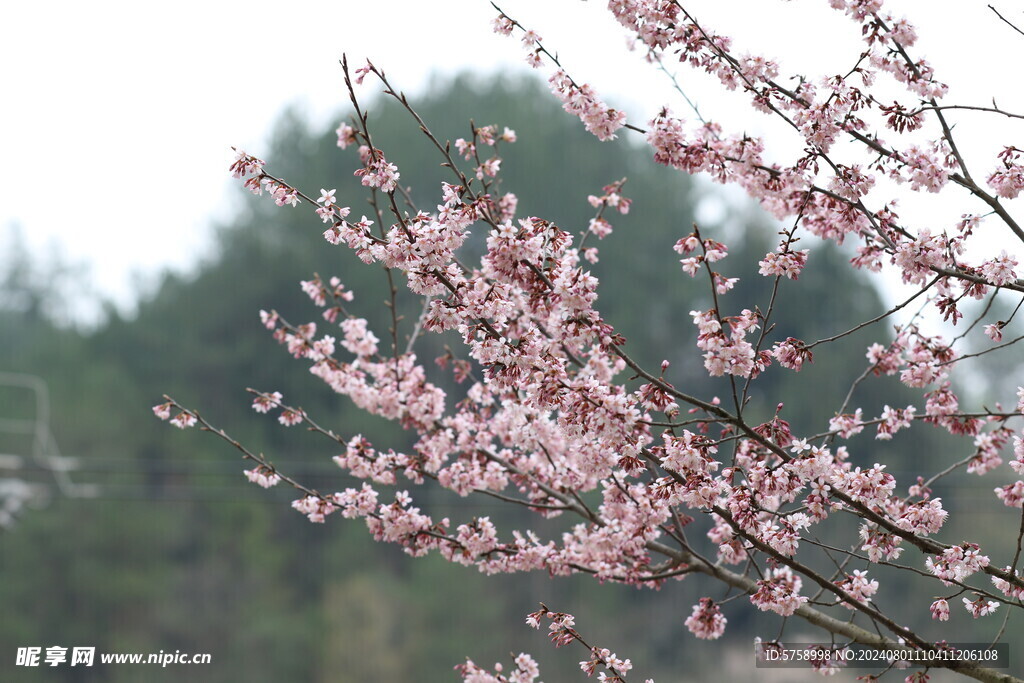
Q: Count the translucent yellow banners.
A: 0